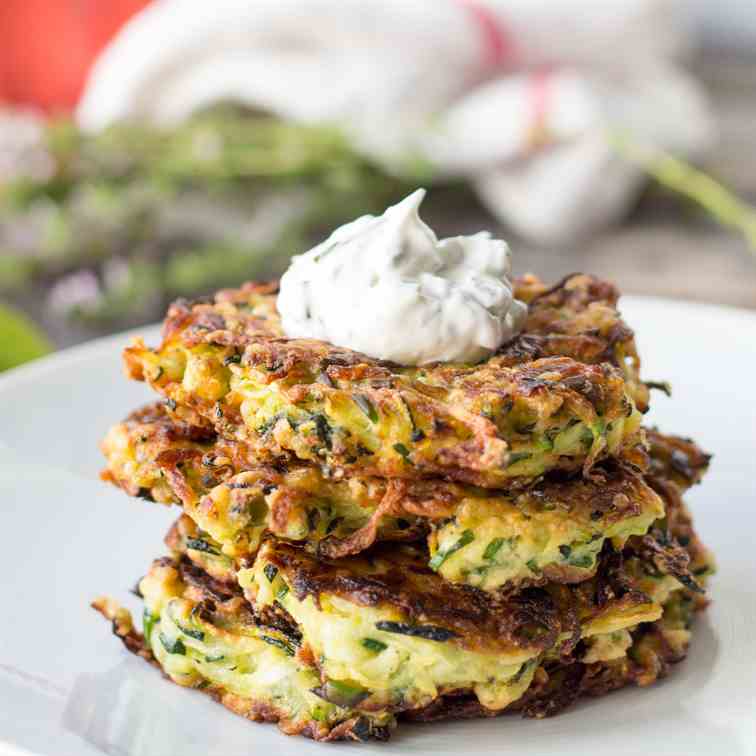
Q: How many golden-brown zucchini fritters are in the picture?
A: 4